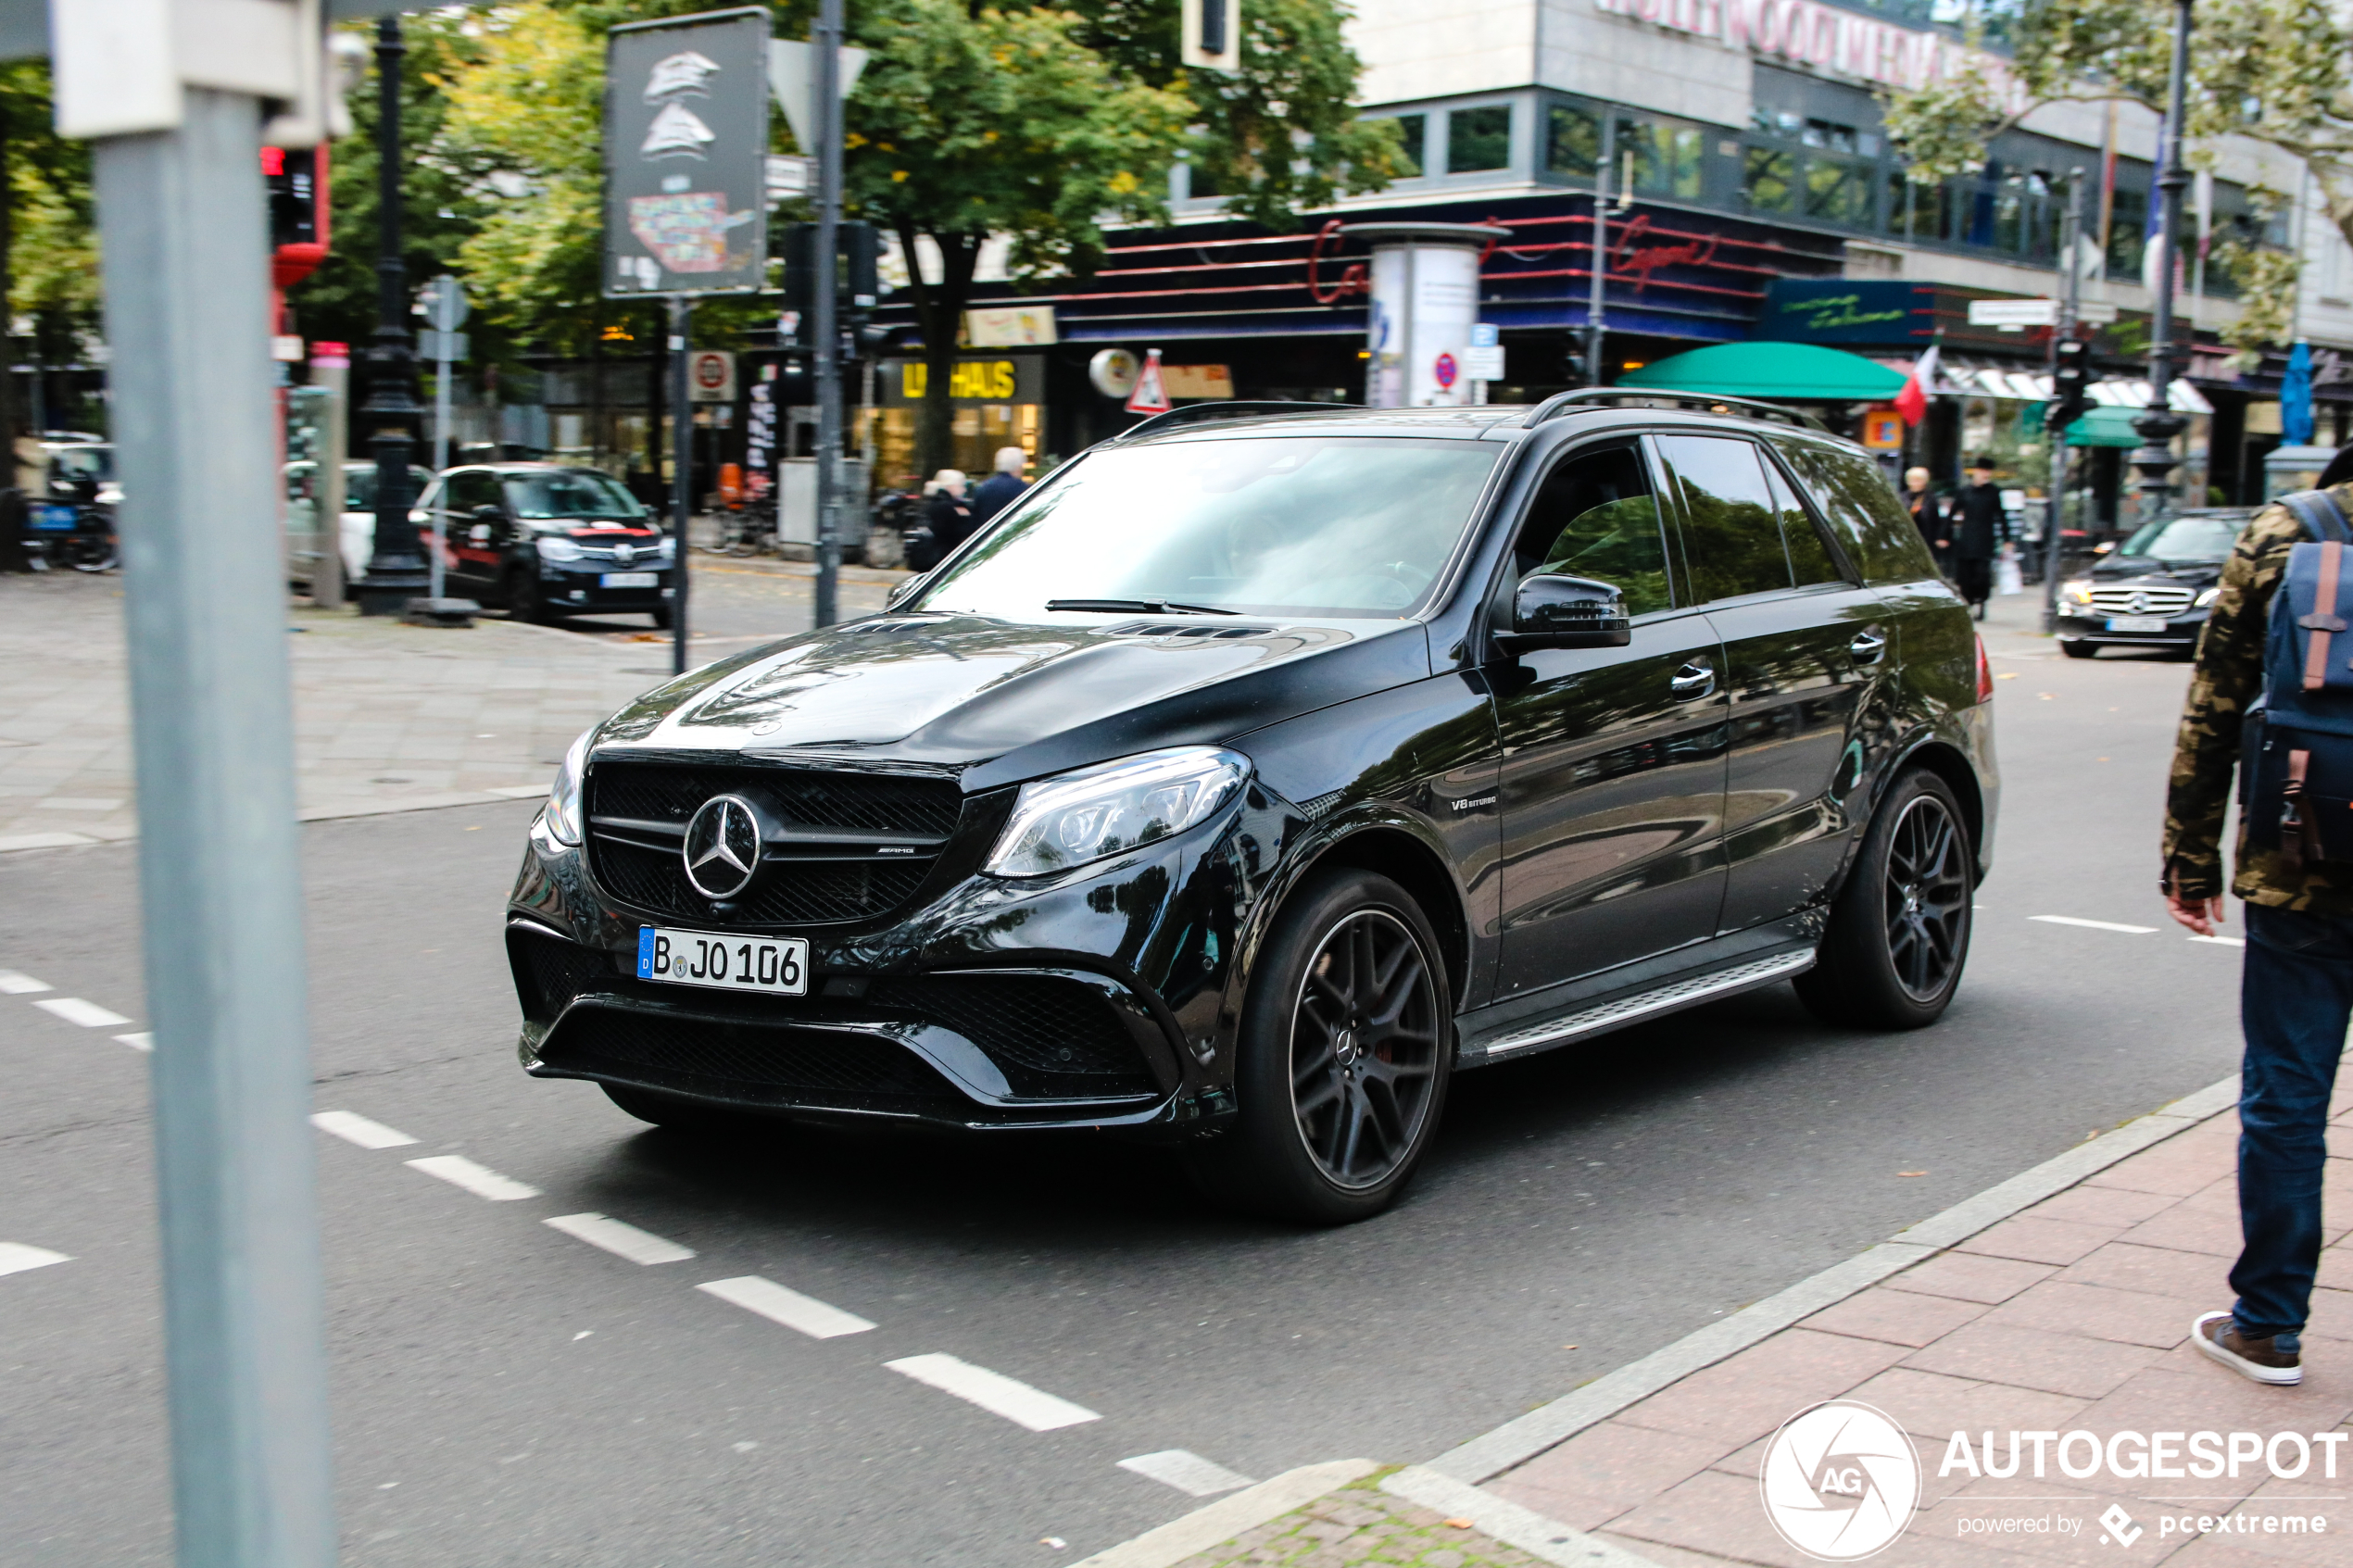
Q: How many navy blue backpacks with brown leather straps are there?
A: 1